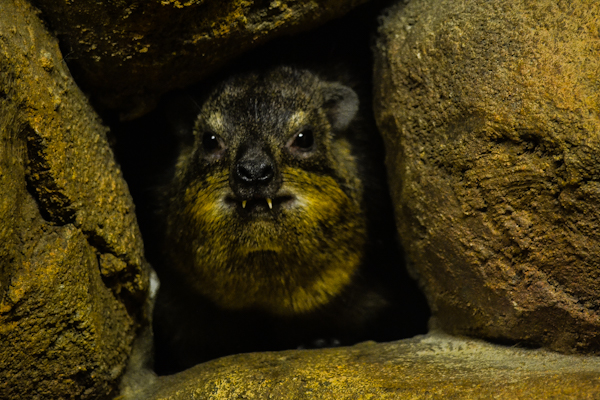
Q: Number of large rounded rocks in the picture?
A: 4